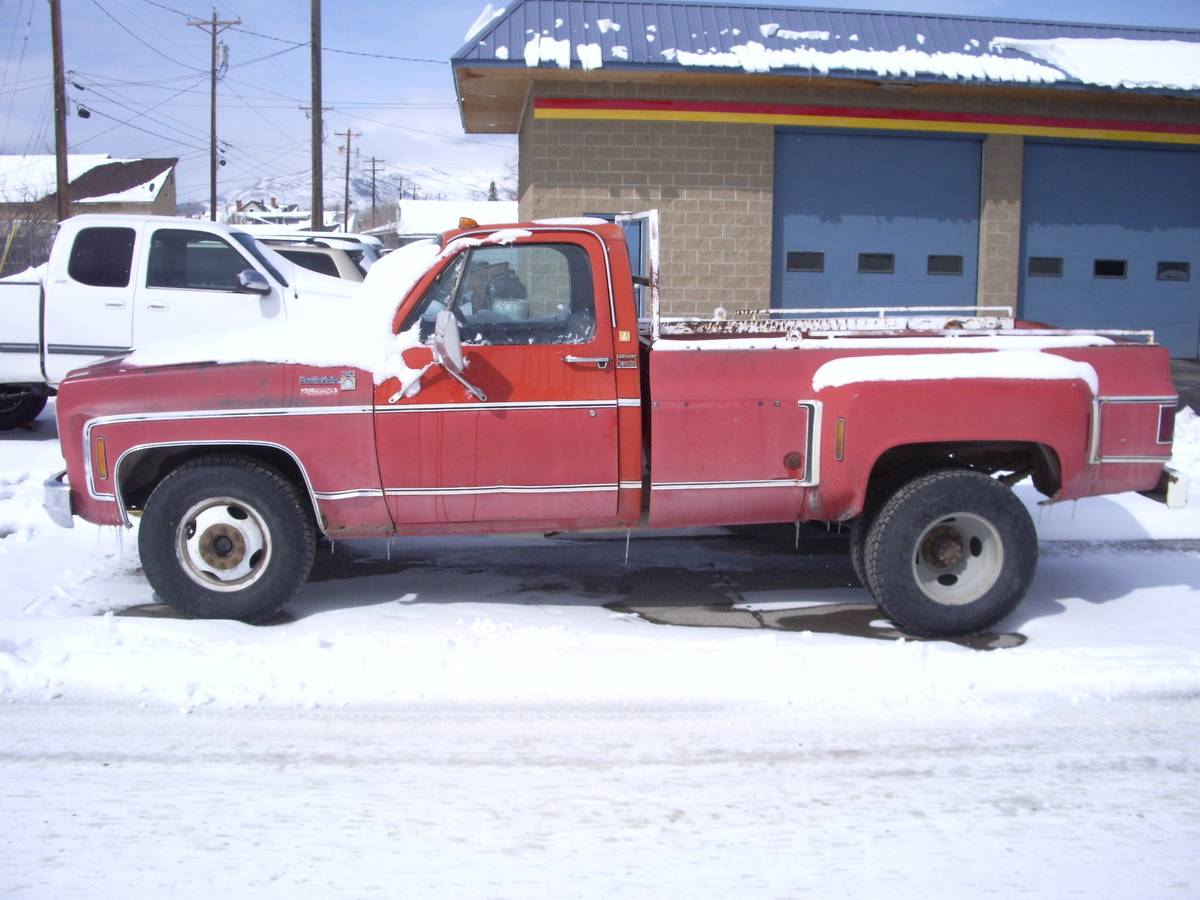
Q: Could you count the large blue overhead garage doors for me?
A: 2